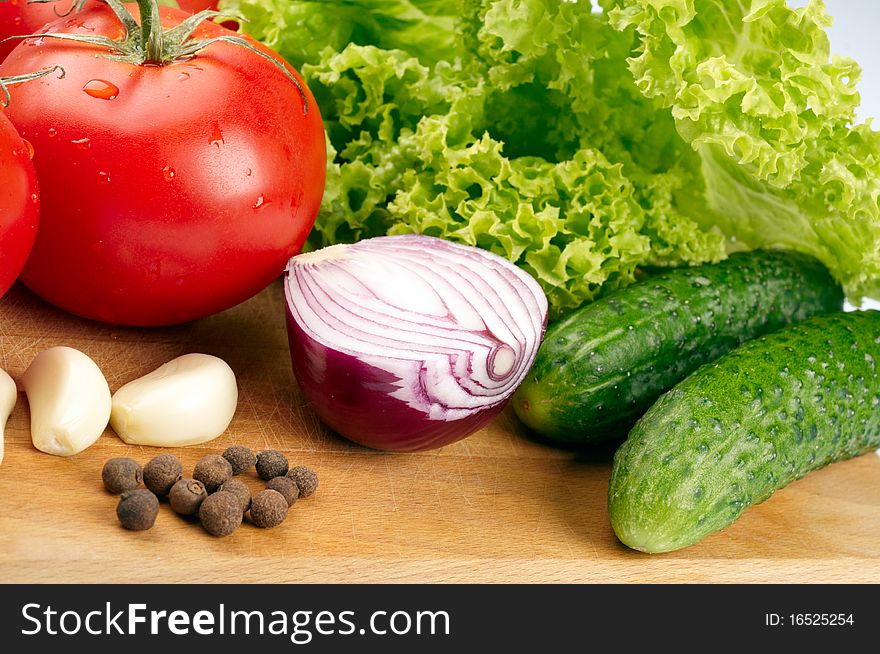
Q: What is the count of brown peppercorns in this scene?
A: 12